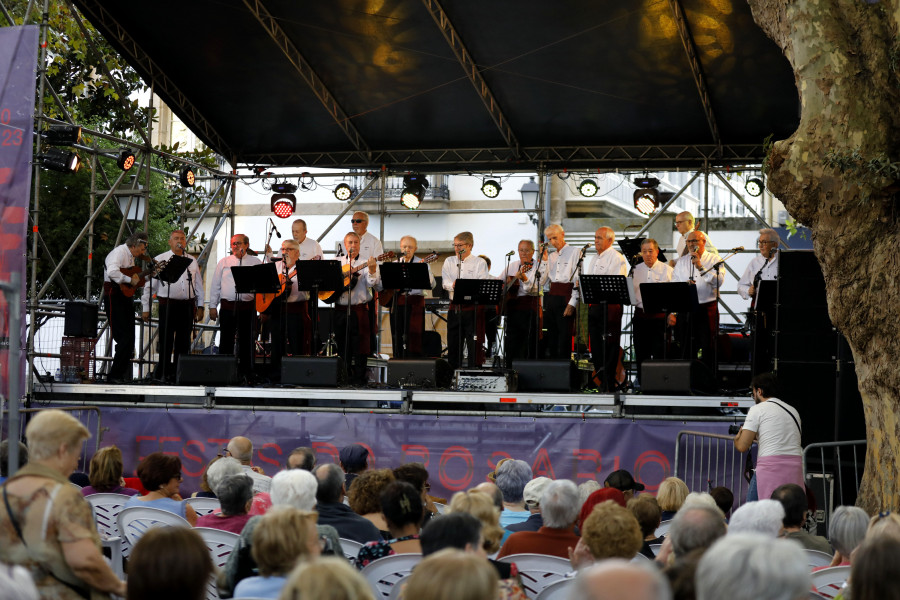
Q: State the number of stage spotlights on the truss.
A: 11